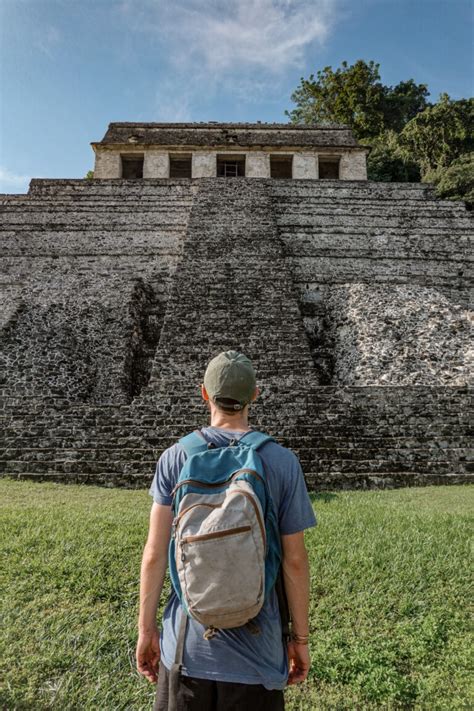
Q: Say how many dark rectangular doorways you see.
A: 5